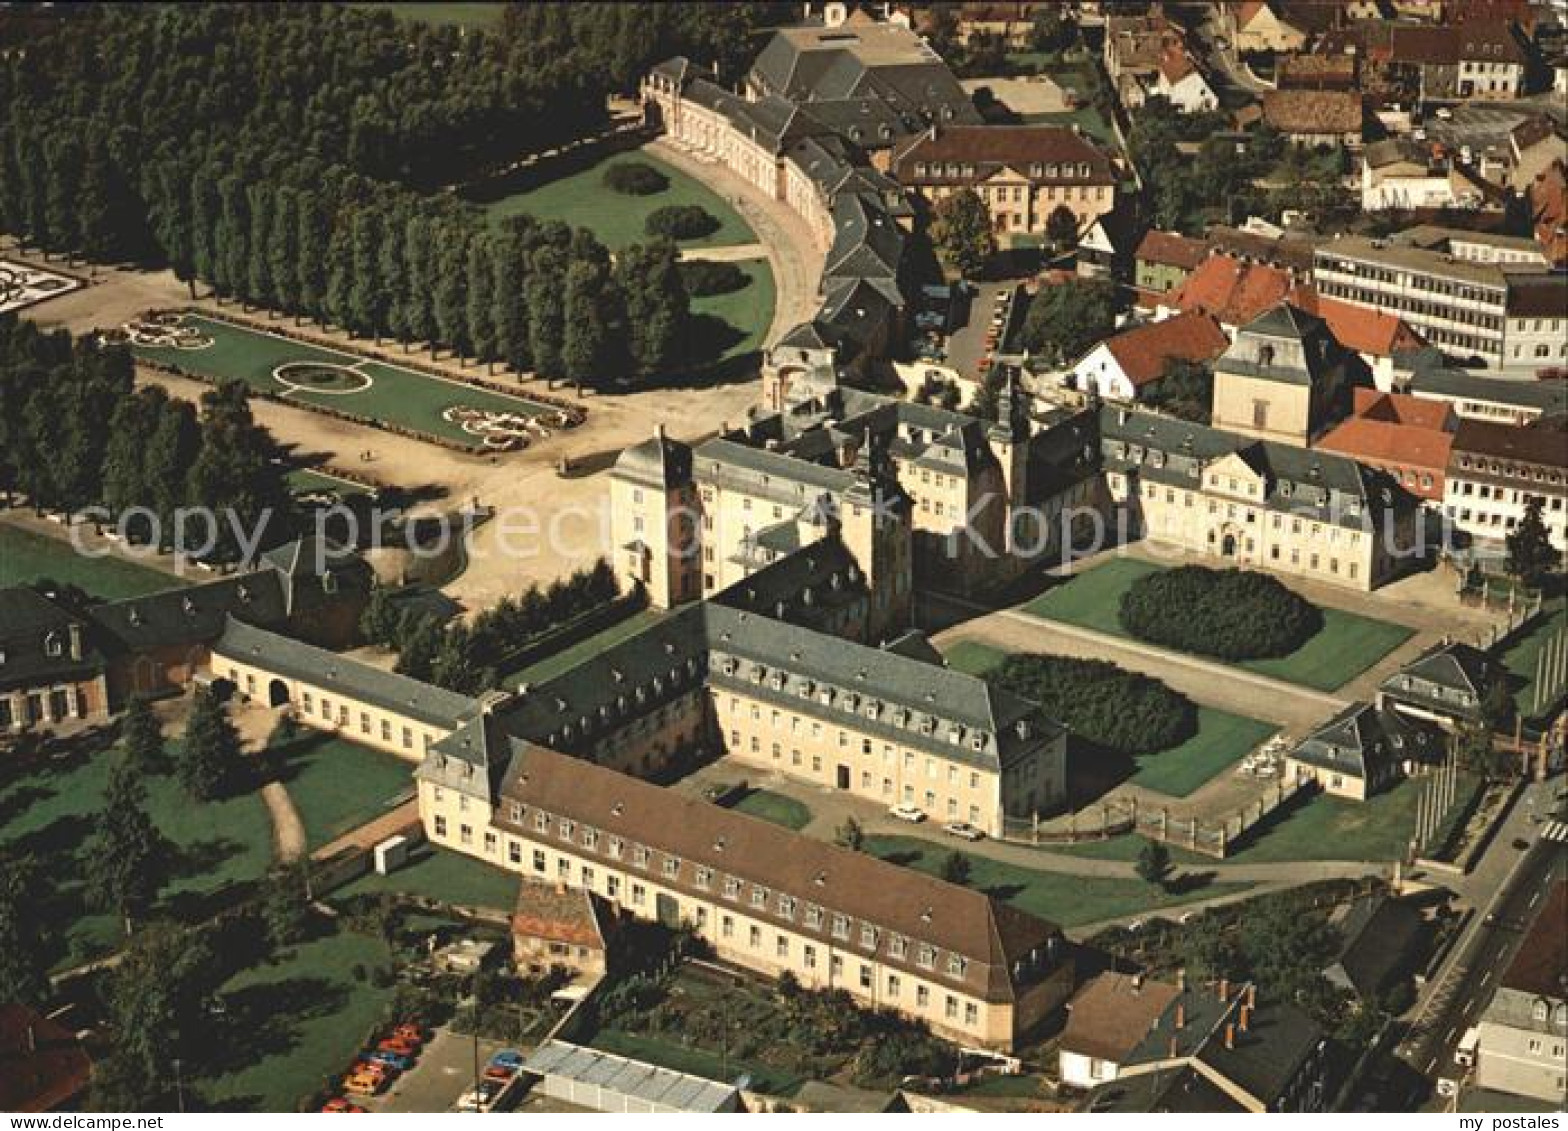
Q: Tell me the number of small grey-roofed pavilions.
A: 2